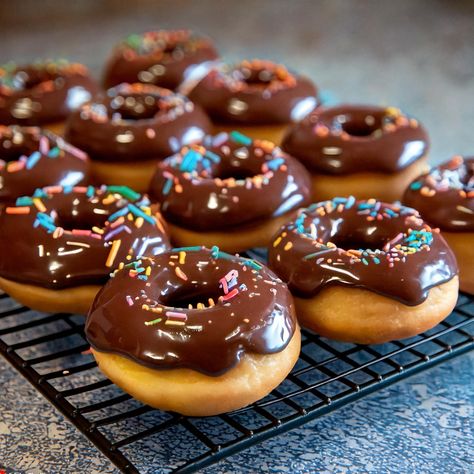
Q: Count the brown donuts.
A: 11